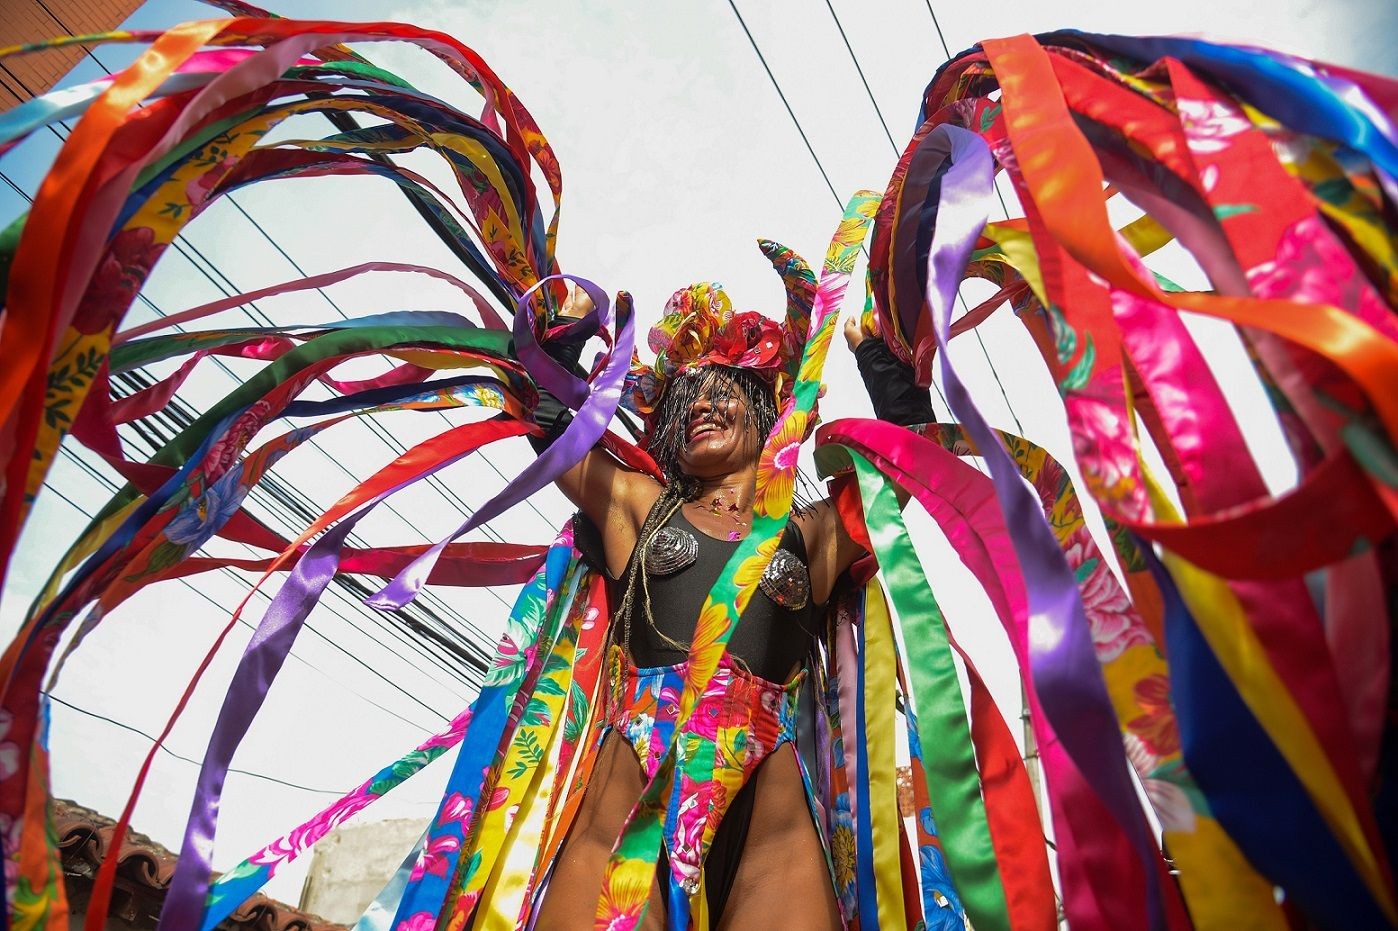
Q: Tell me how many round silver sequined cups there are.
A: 2